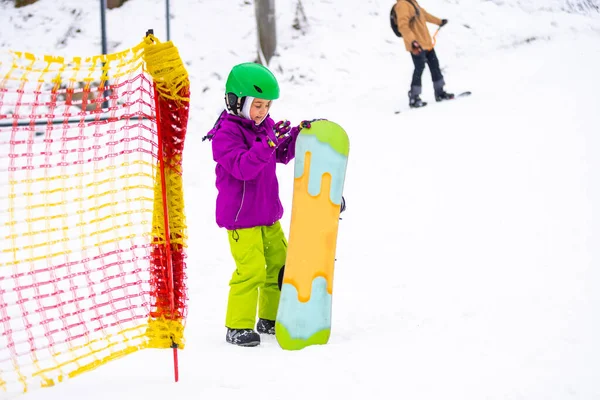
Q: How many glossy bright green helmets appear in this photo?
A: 1